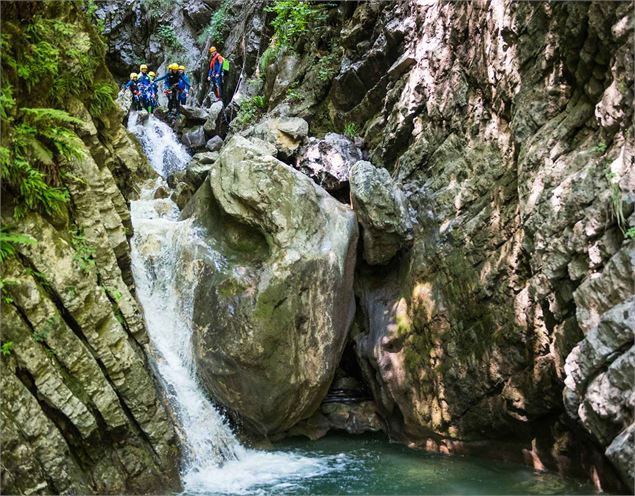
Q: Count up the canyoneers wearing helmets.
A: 7